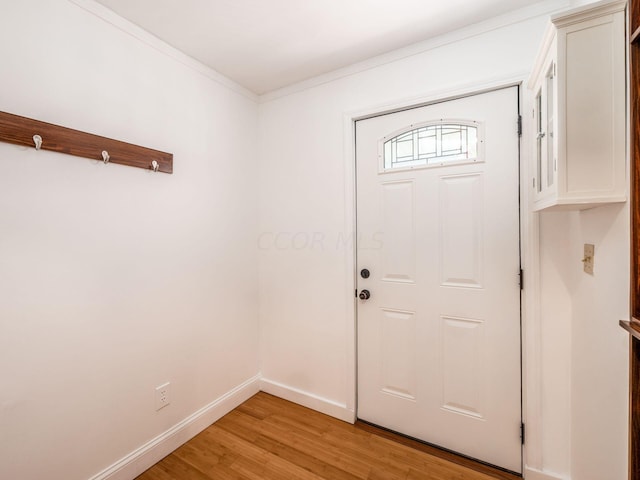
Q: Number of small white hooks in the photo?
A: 3